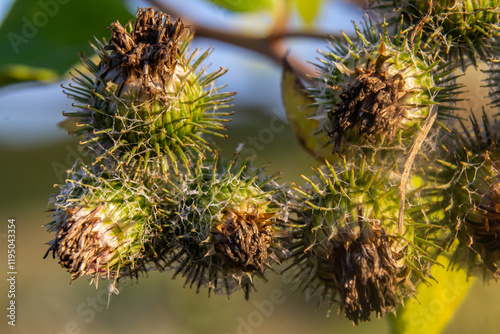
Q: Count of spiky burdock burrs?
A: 7